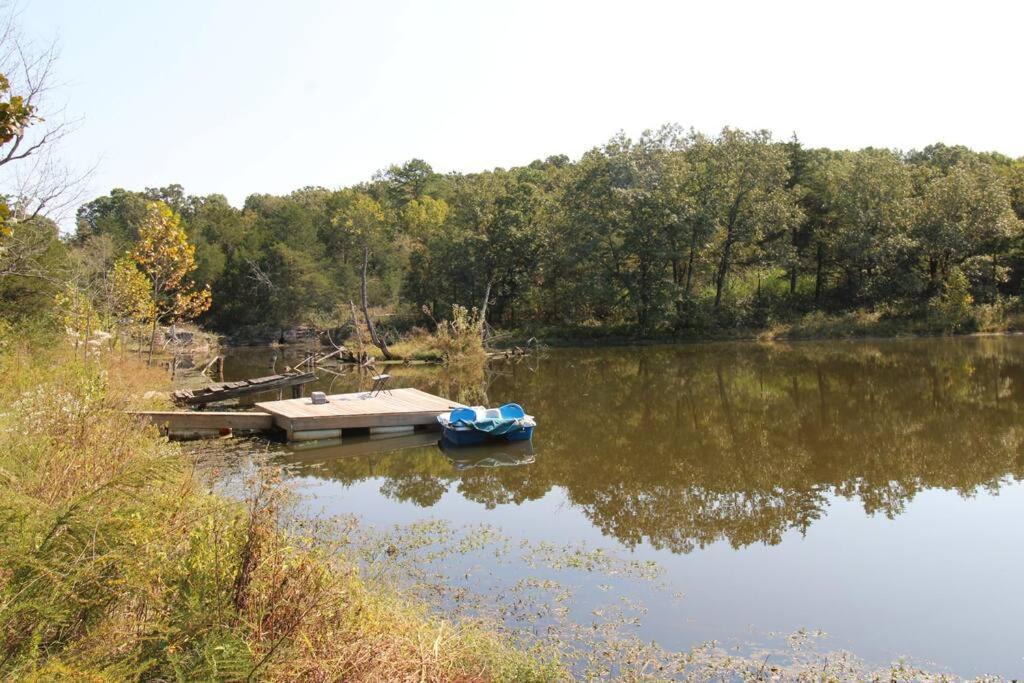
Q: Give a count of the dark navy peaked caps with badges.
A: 0